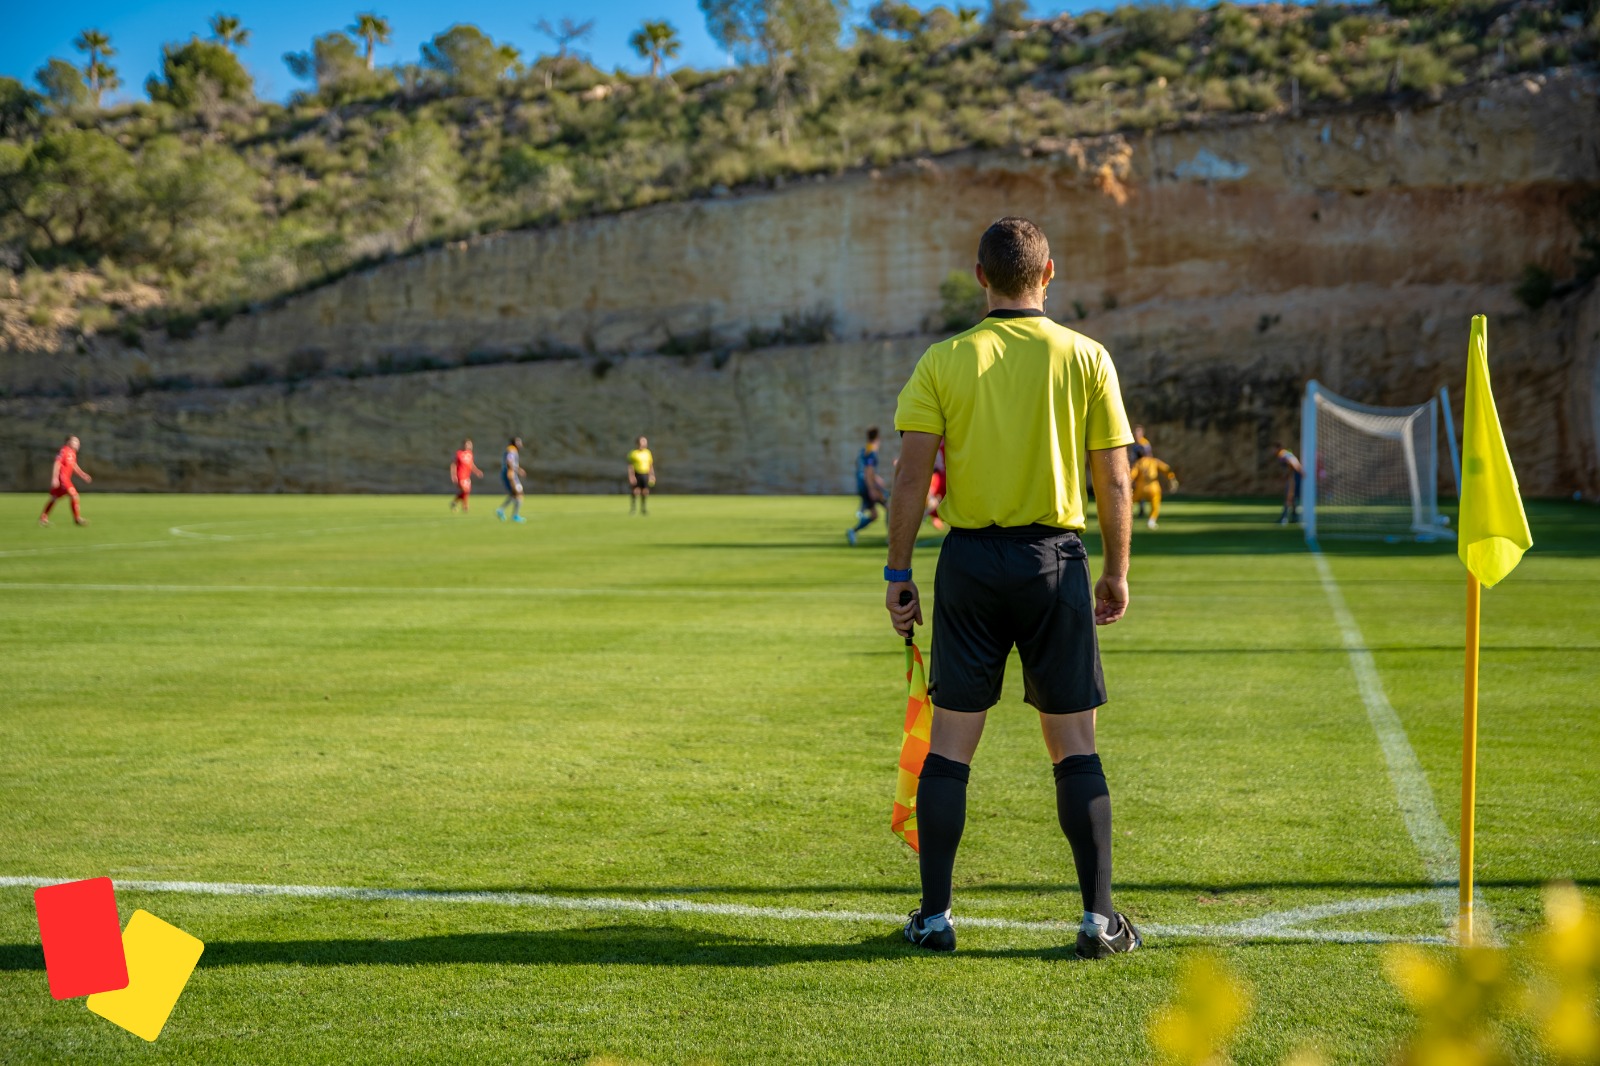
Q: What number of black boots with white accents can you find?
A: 2